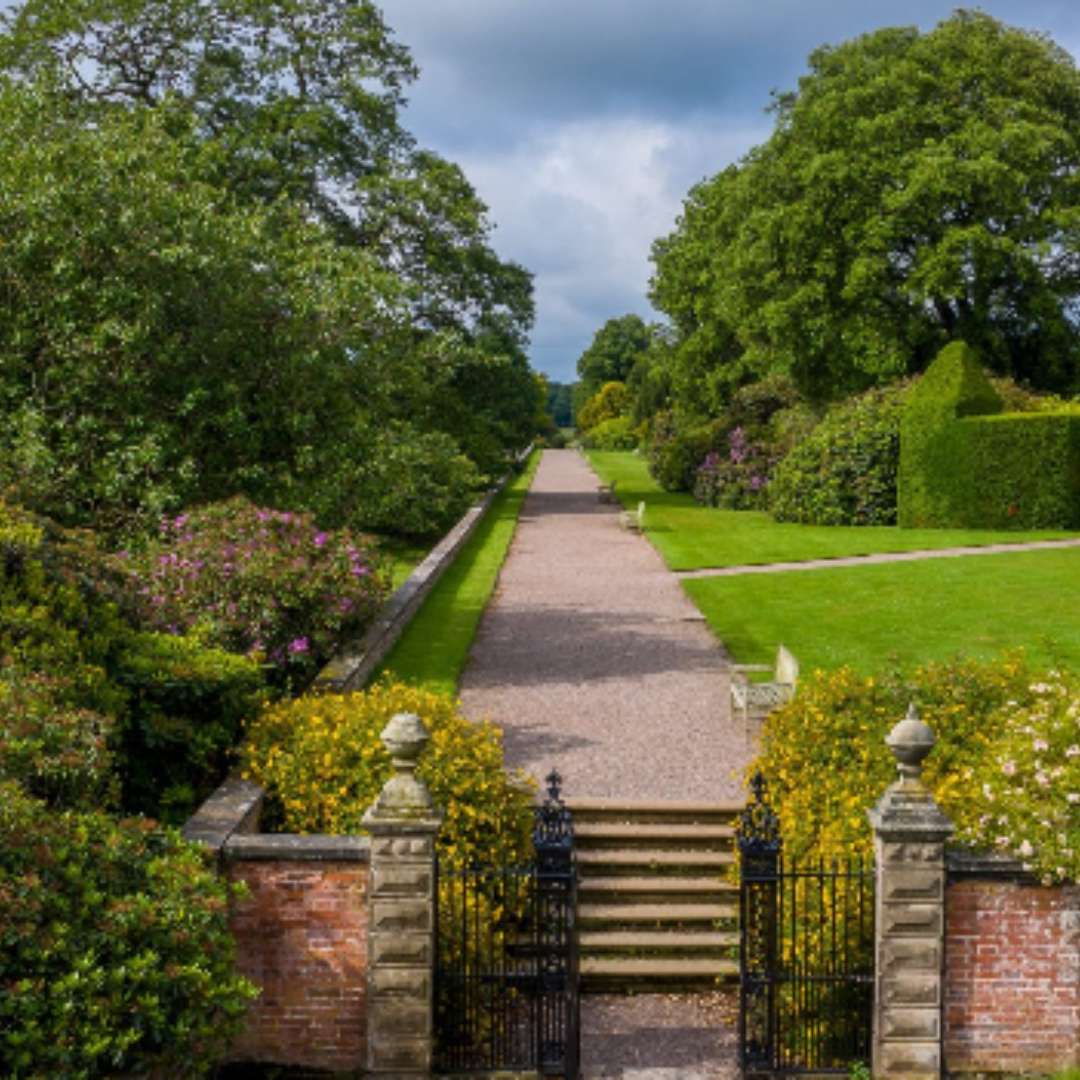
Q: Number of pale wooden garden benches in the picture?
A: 3